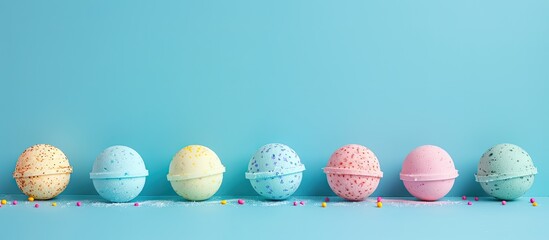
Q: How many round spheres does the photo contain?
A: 7